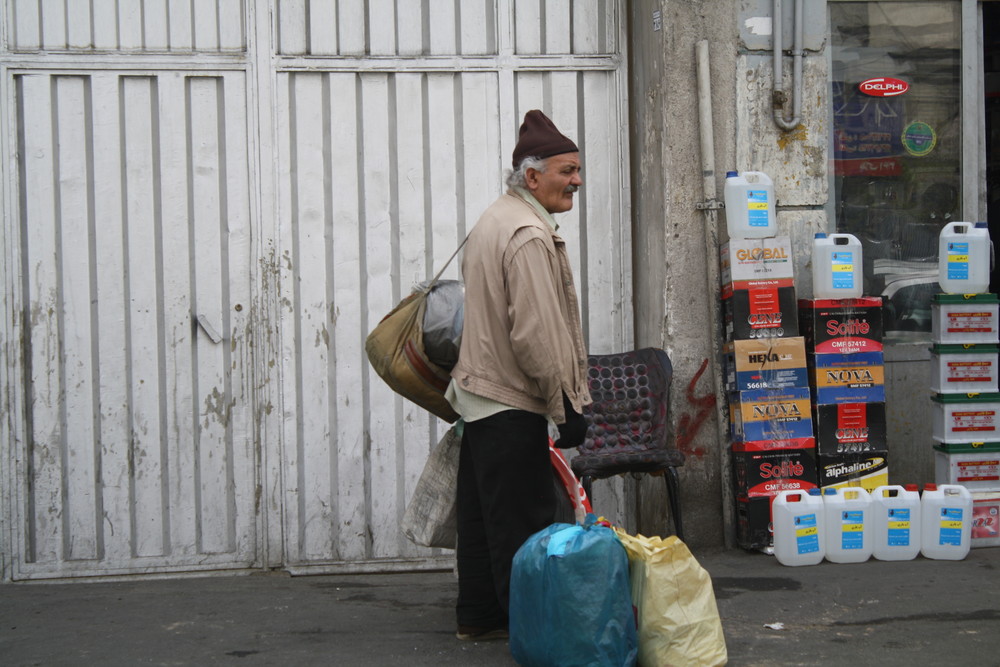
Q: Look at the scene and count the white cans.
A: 7